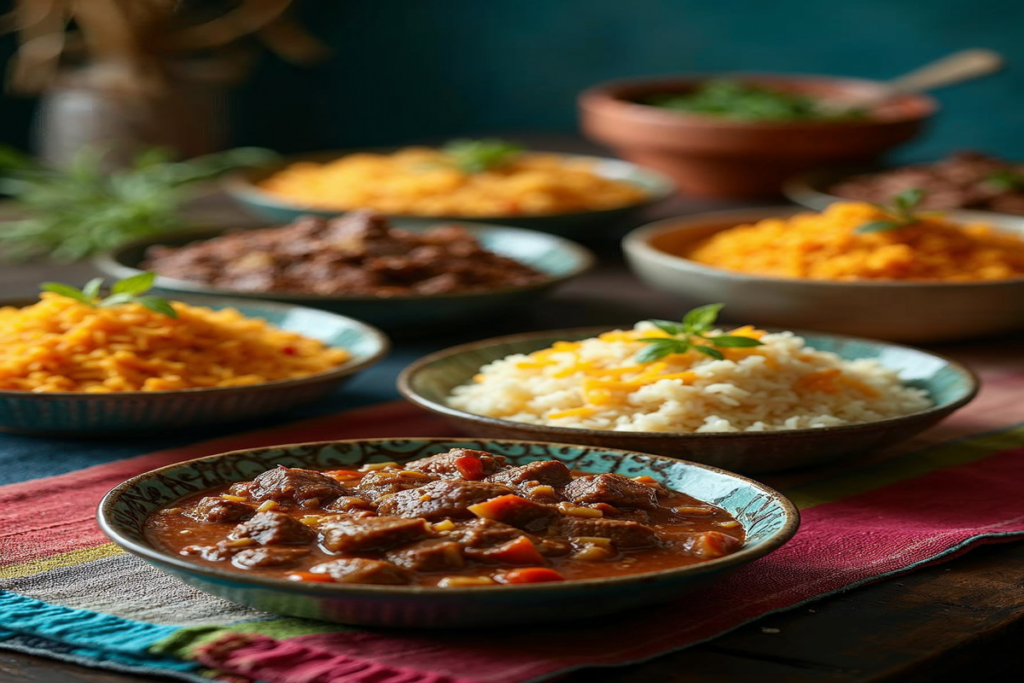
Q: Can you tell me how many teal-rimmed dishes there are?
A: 5